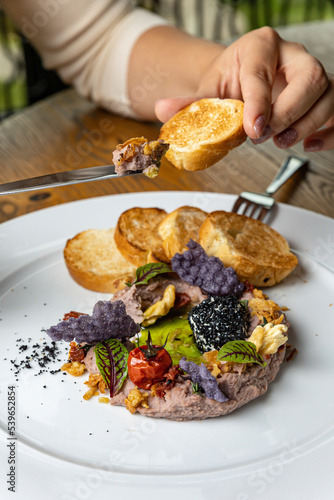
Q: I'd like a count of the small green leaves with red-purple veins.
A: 3